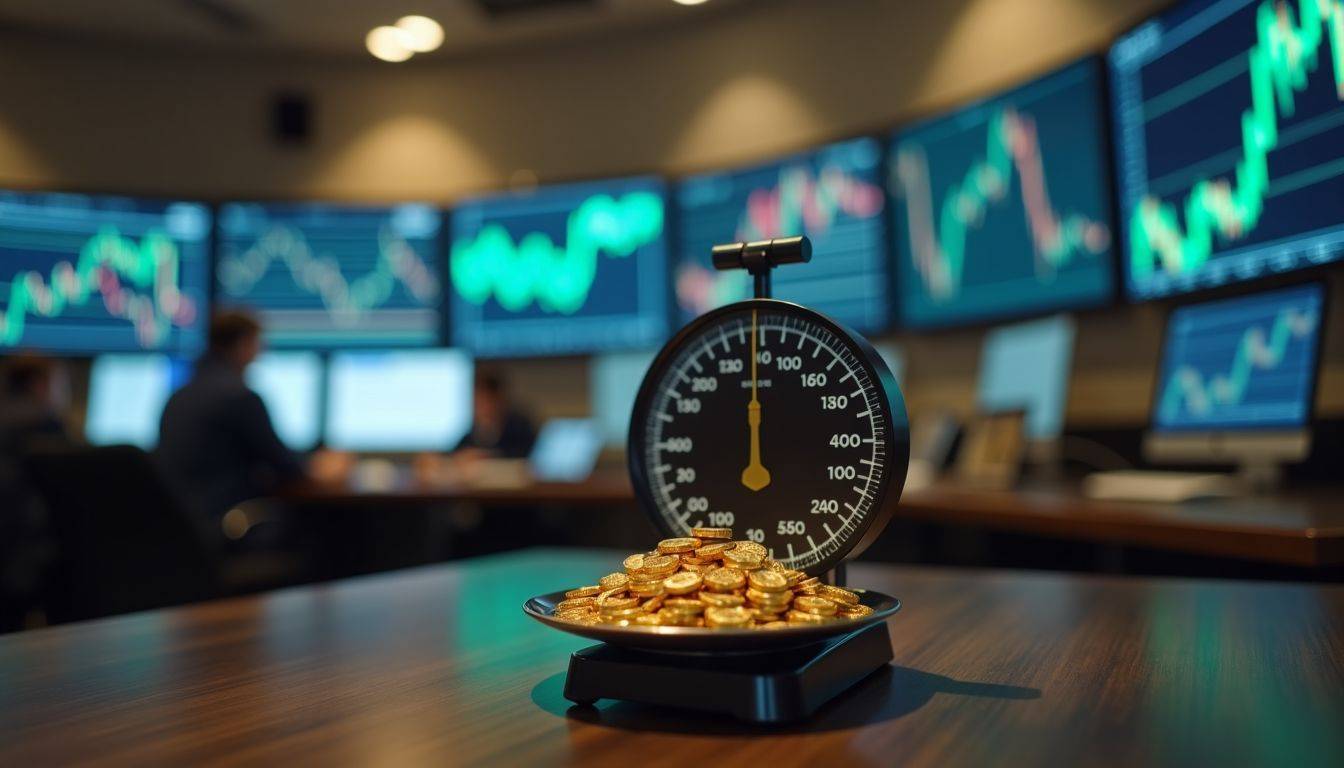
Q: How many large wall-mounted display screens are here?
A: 6